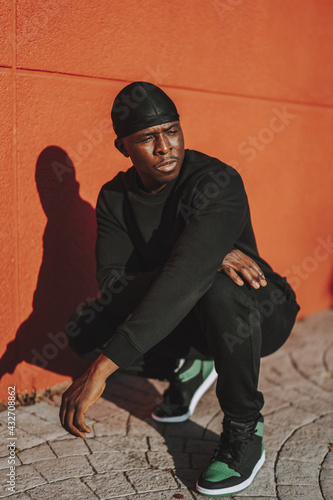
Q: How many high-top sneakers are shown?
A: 2